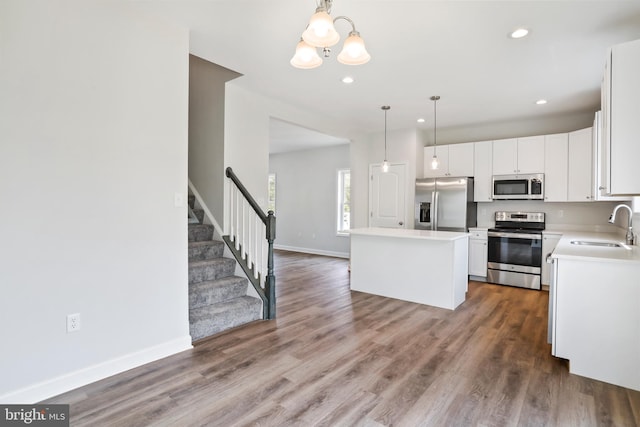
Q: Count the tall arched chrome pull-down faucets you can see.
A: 1